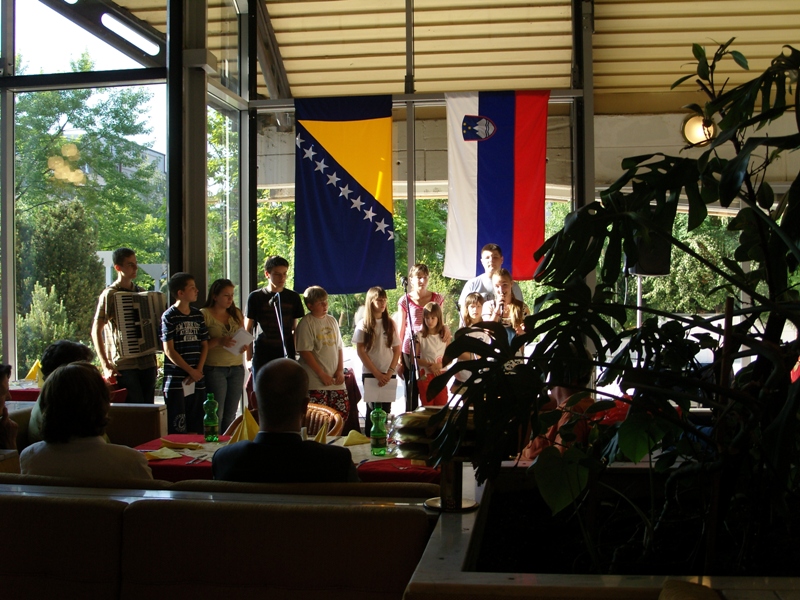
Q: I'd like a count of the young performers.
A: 11